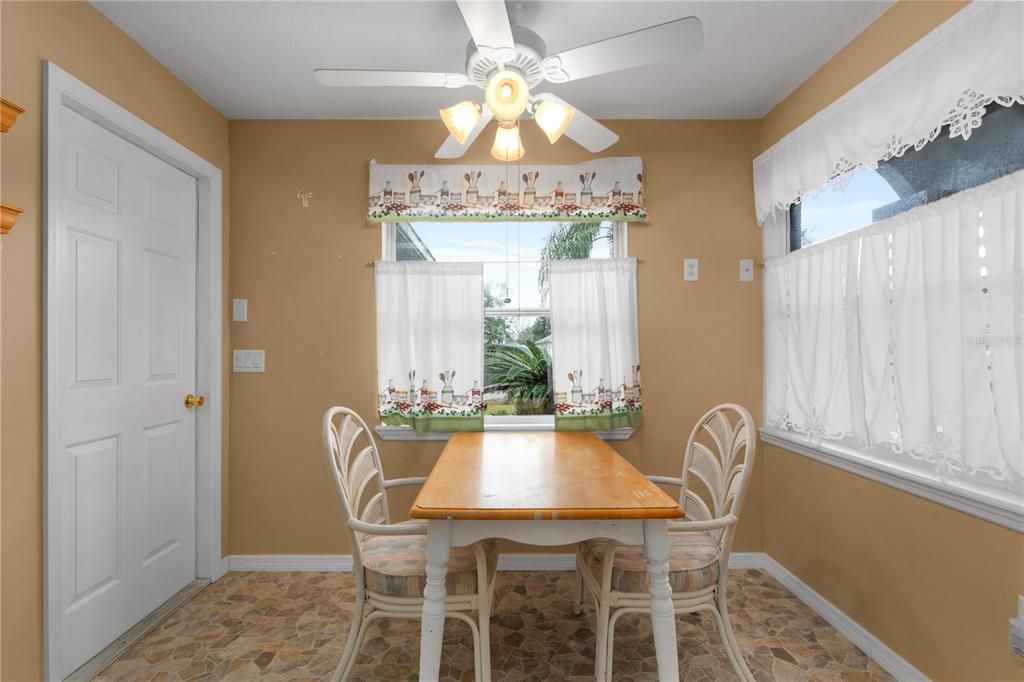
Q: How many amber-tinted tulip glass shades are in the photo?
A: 4